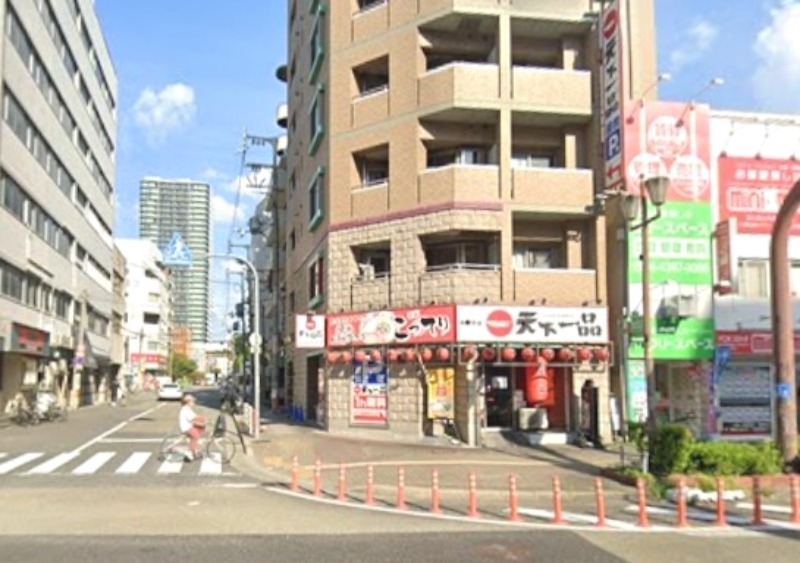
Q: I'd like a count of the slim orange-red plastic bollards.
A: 15